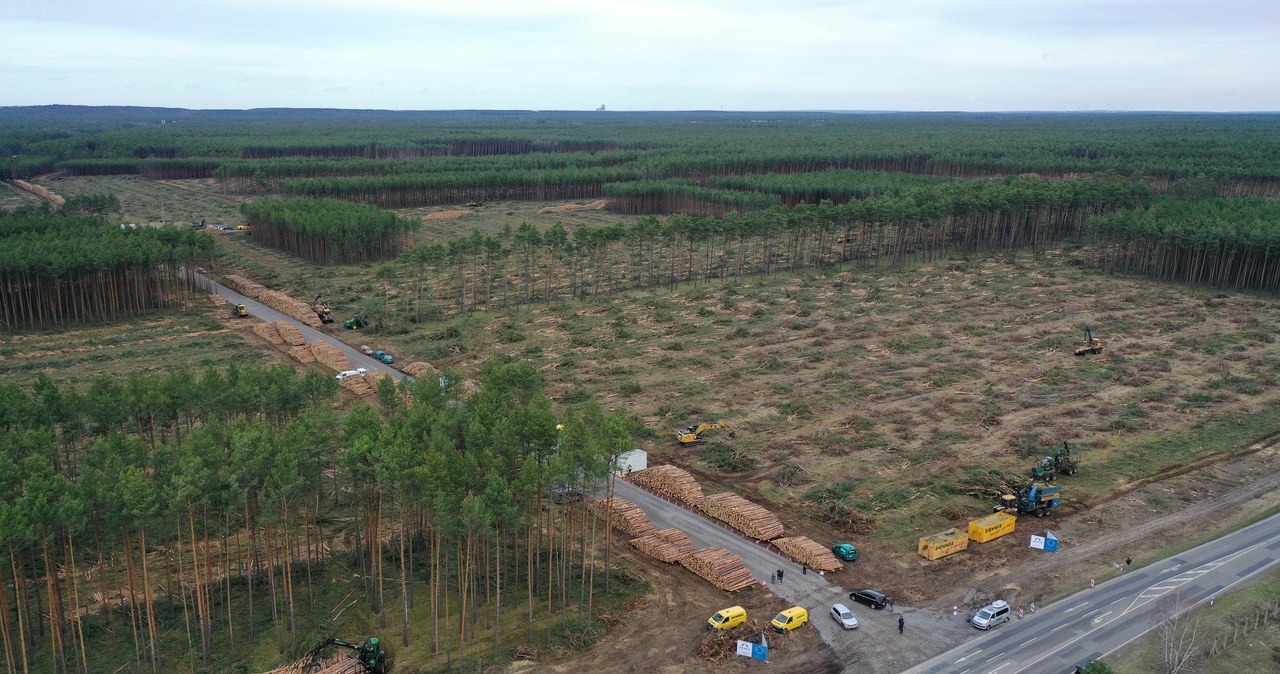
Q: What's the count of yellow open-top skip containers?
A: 2